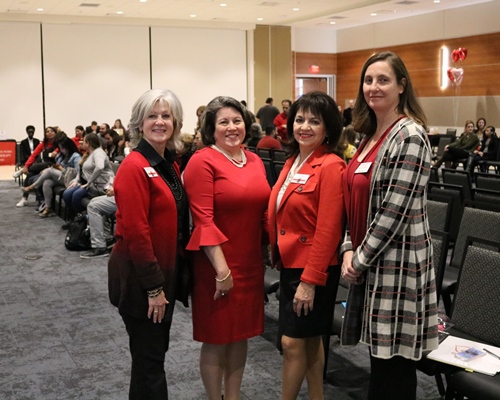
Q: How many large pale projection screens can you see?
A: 3